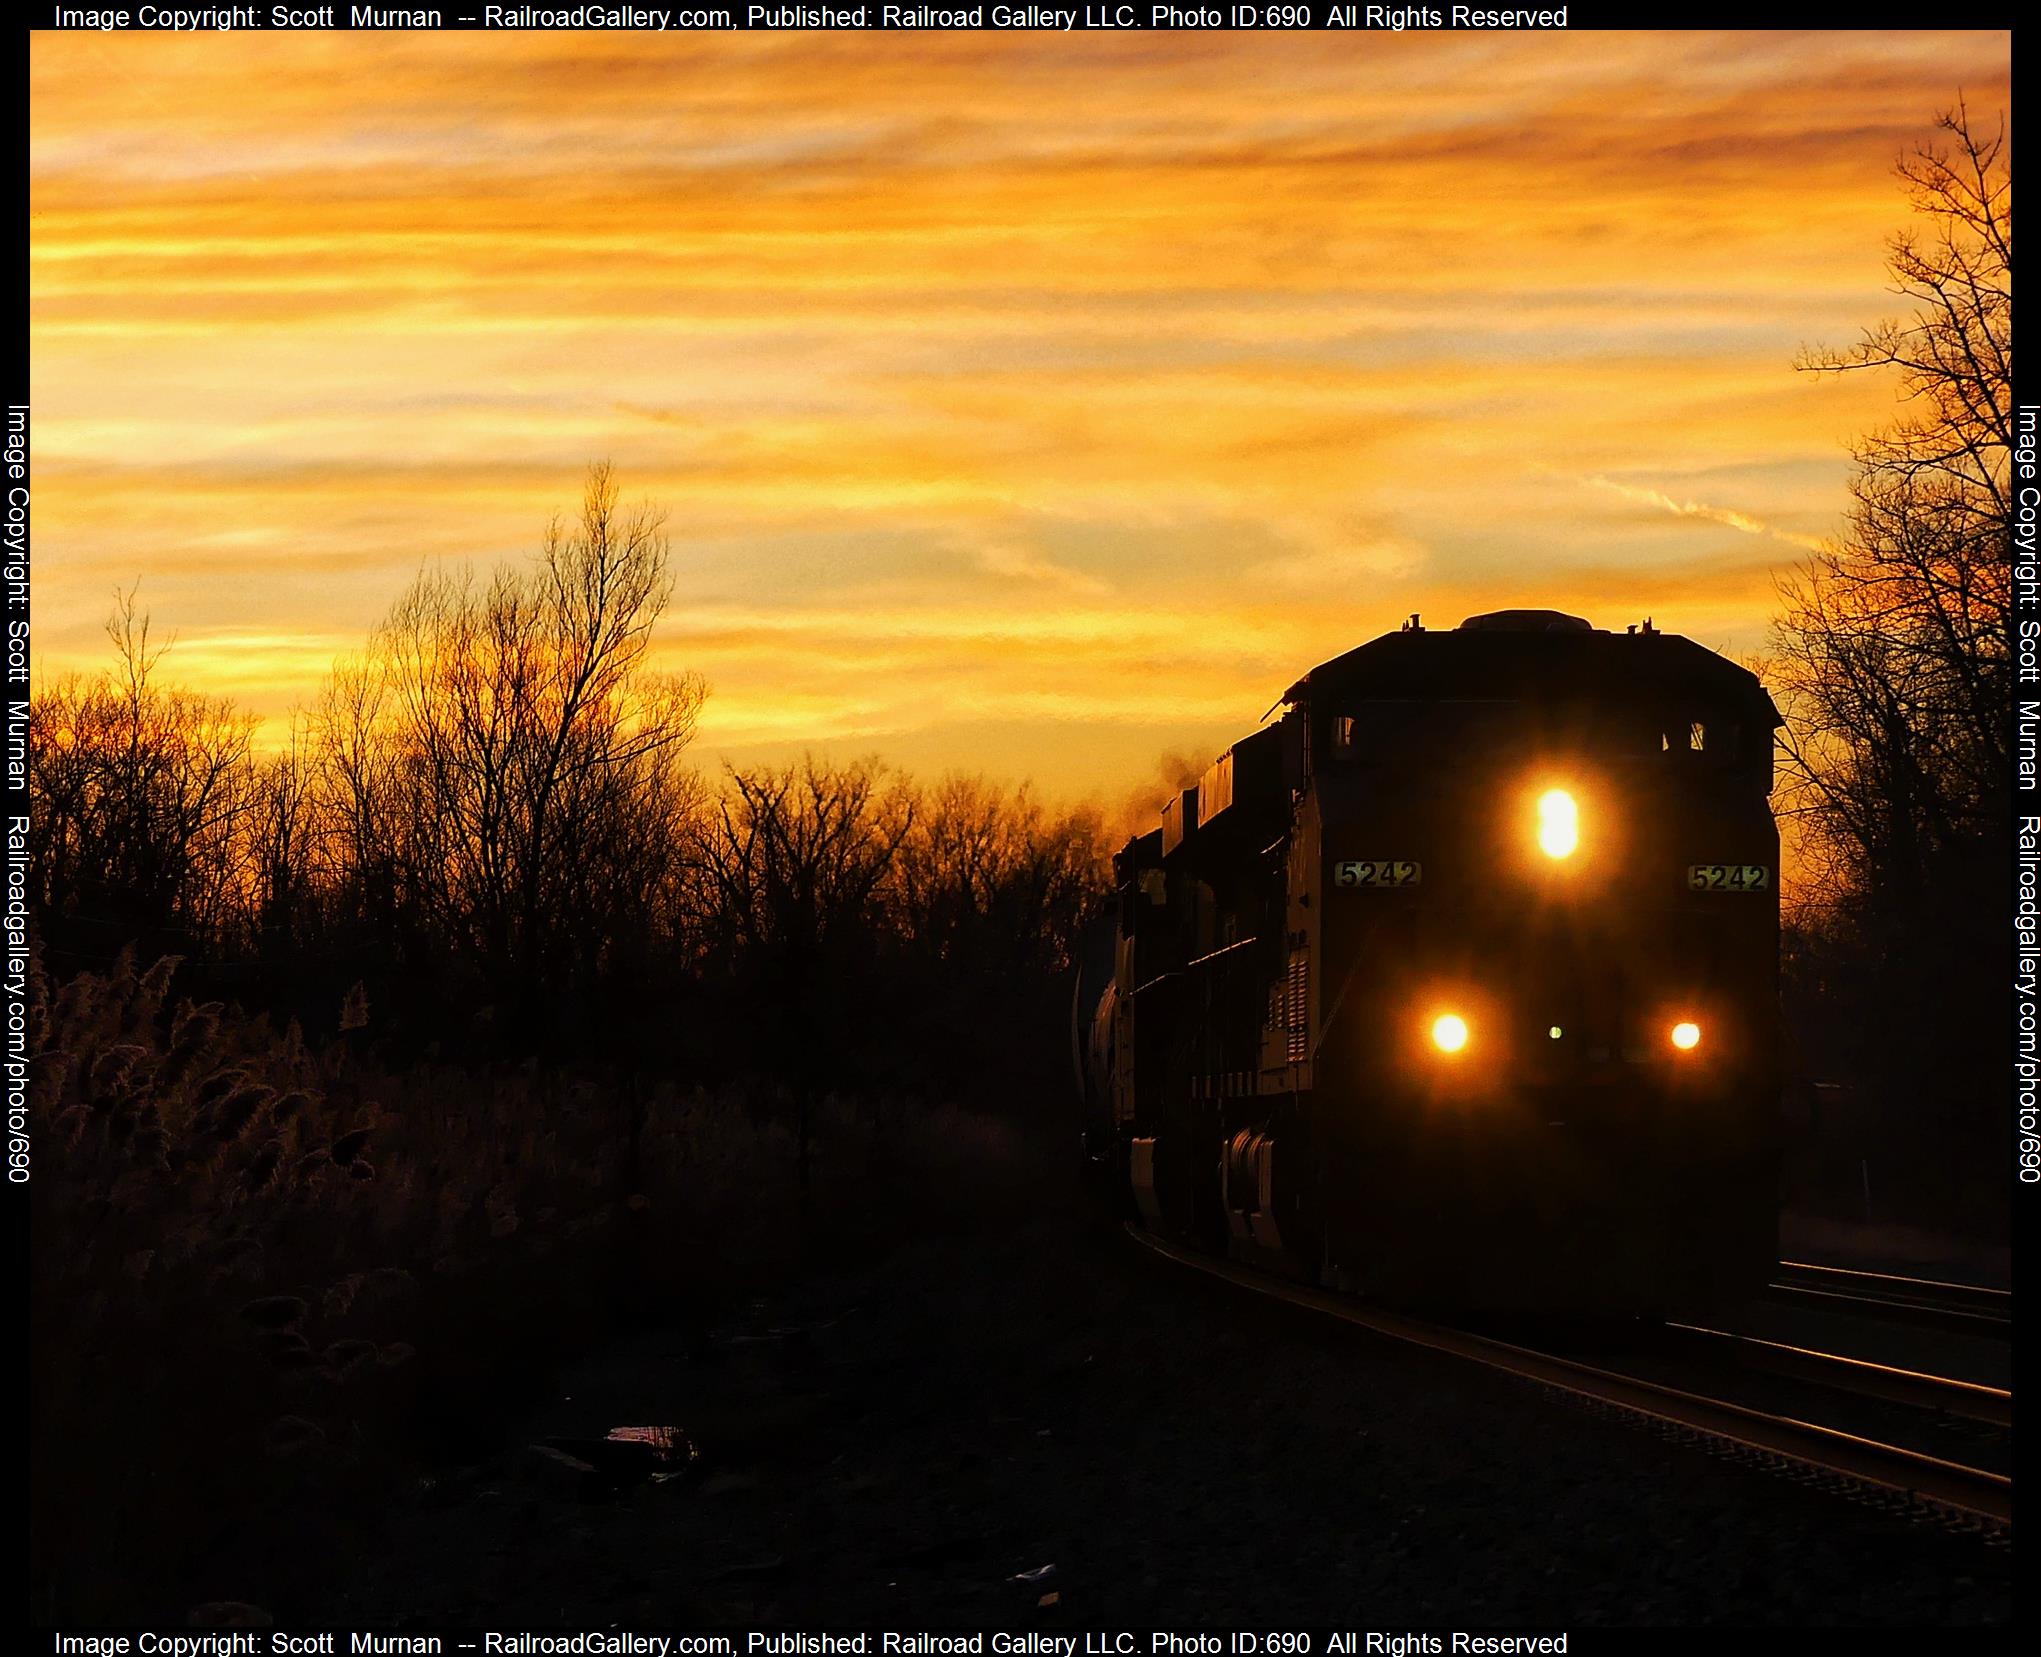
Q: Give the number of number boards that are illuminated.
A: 2